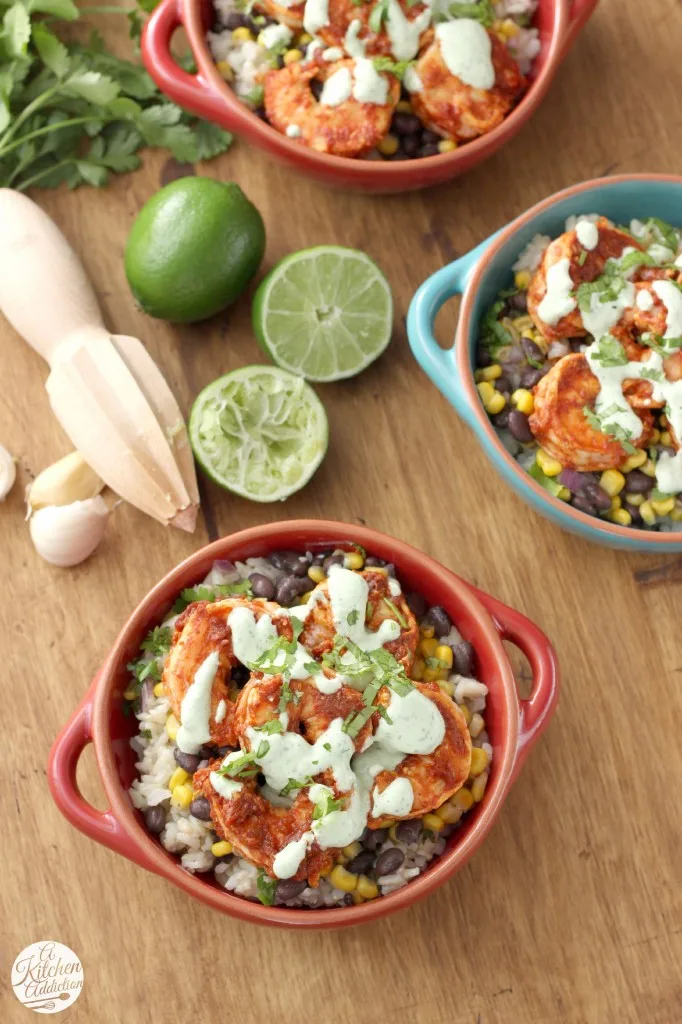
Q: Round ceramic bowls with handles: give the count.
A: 3